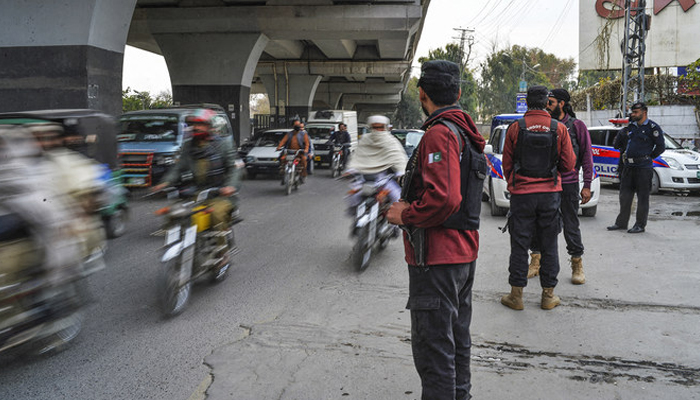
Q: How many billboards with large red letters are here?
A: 1